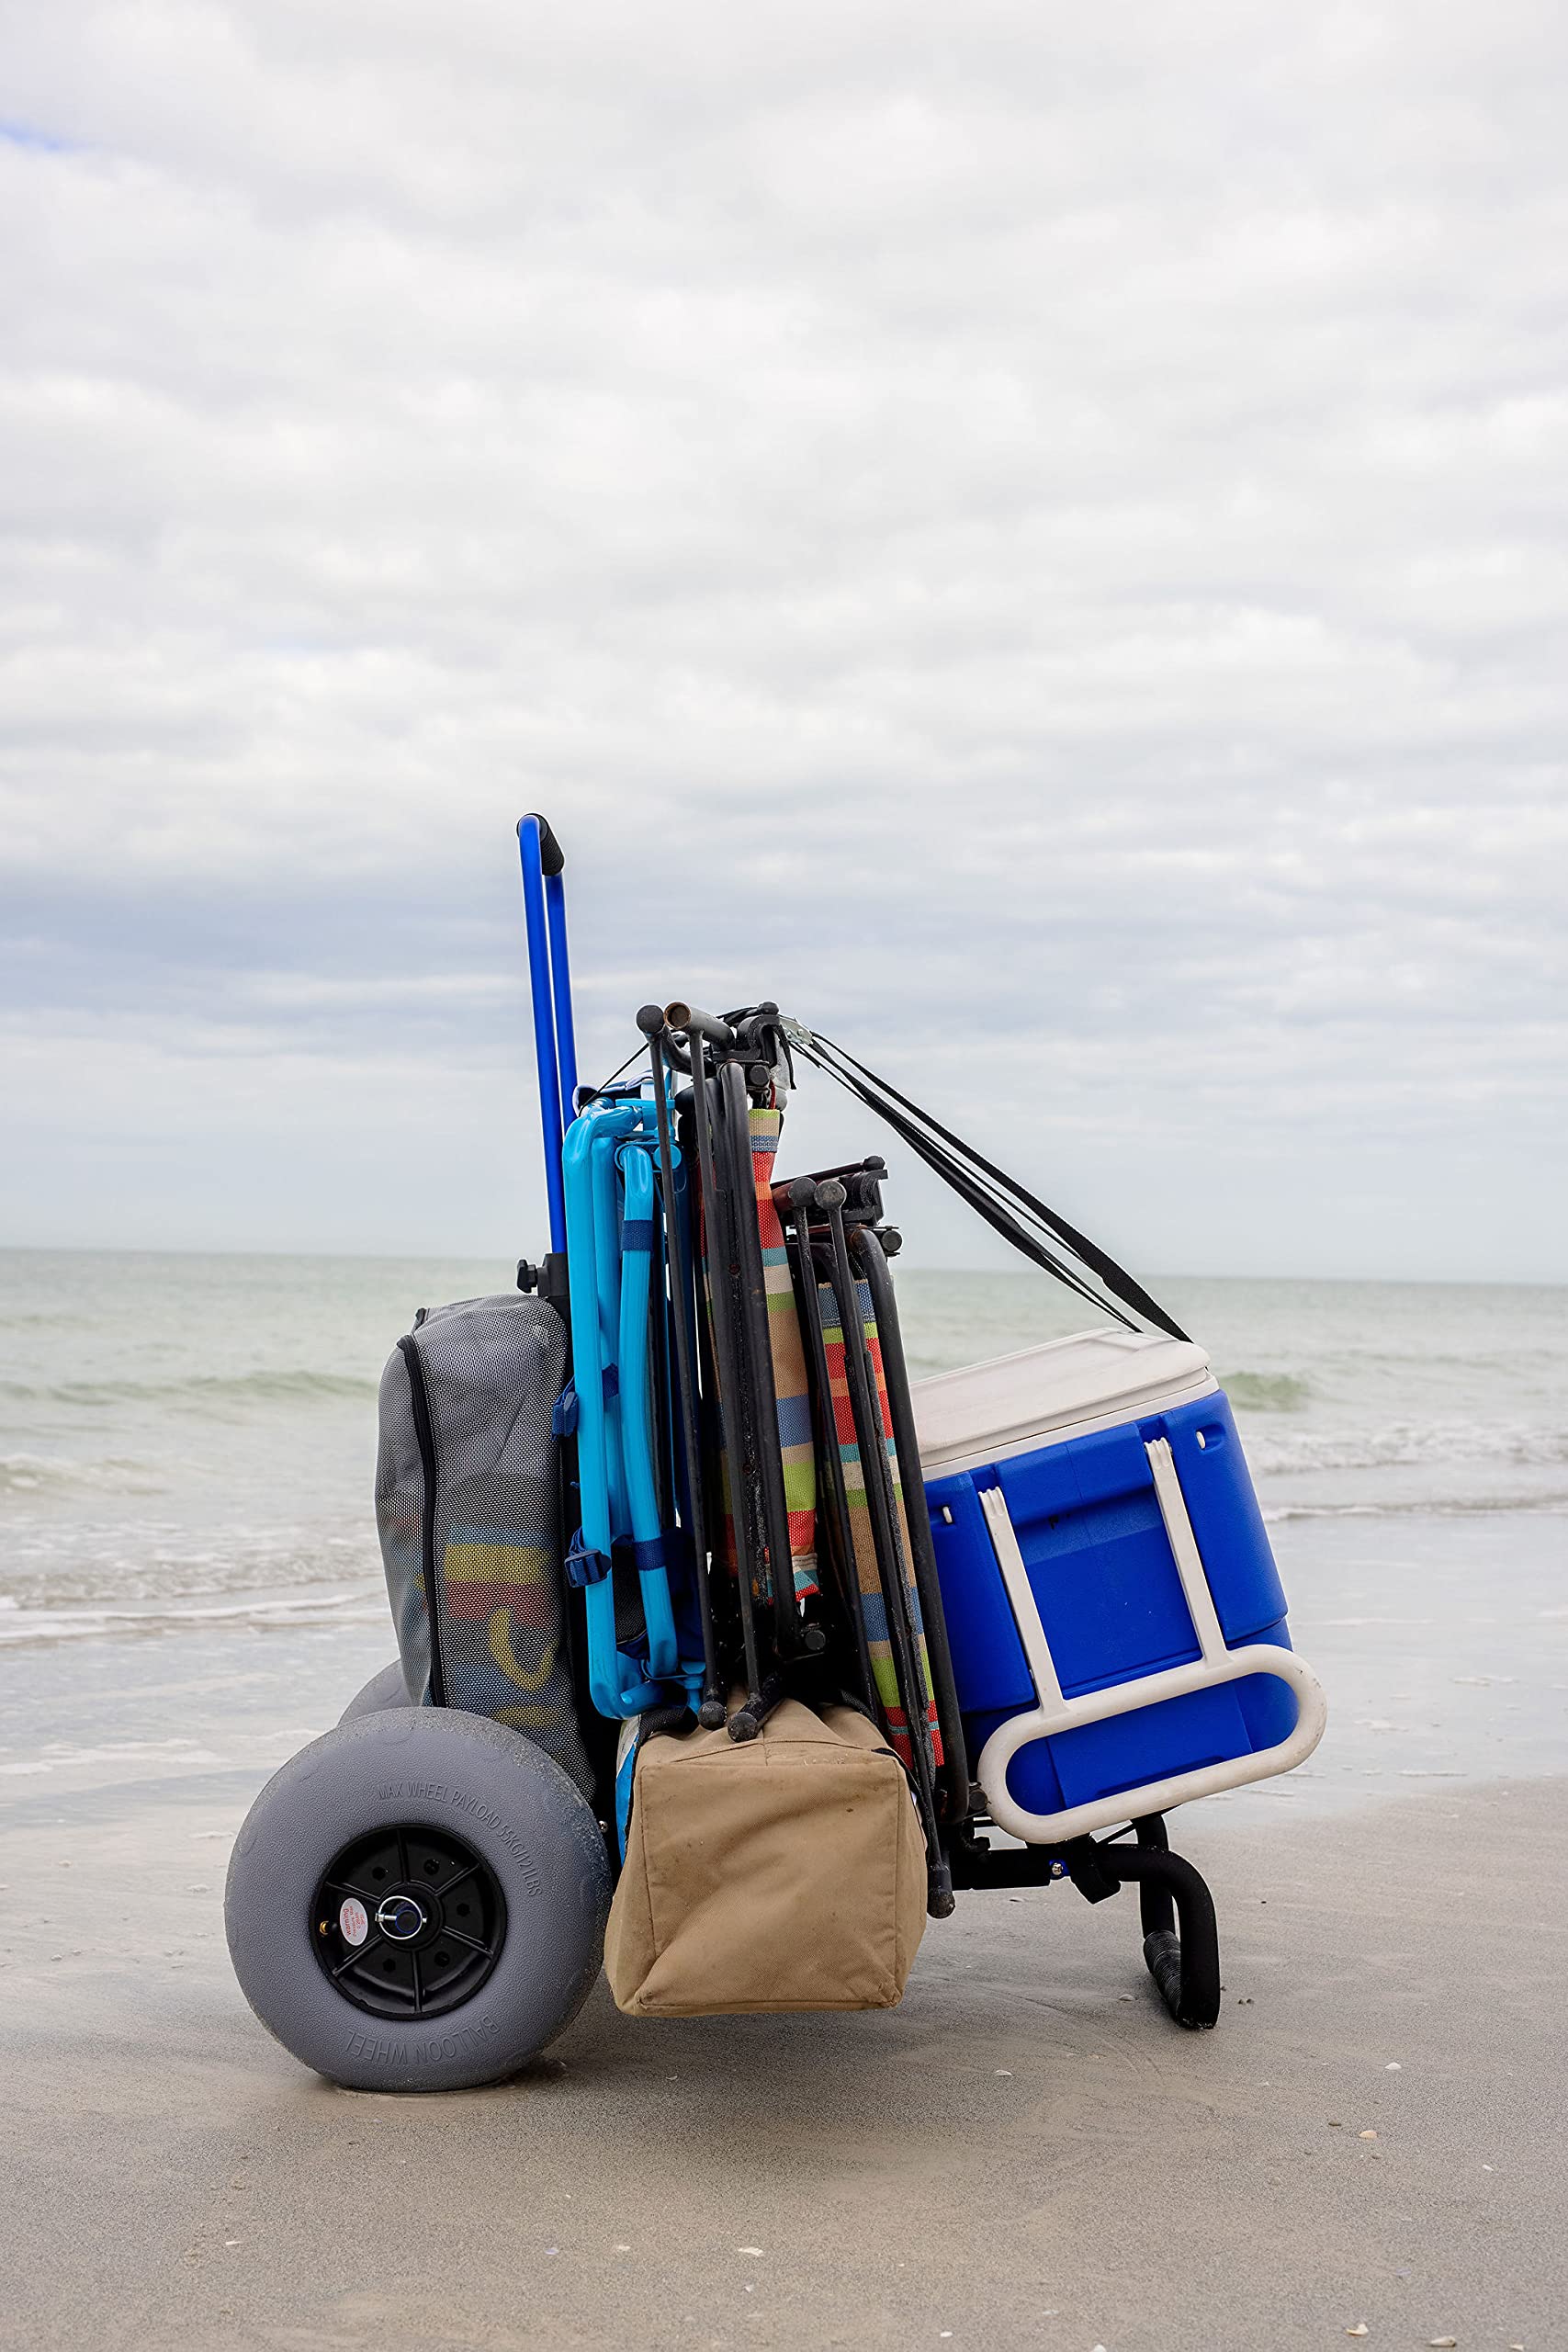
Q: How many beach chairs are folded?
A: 3